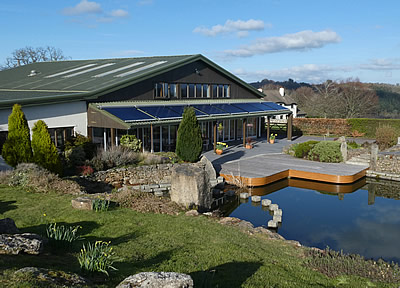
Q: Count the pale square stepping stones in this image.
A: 7